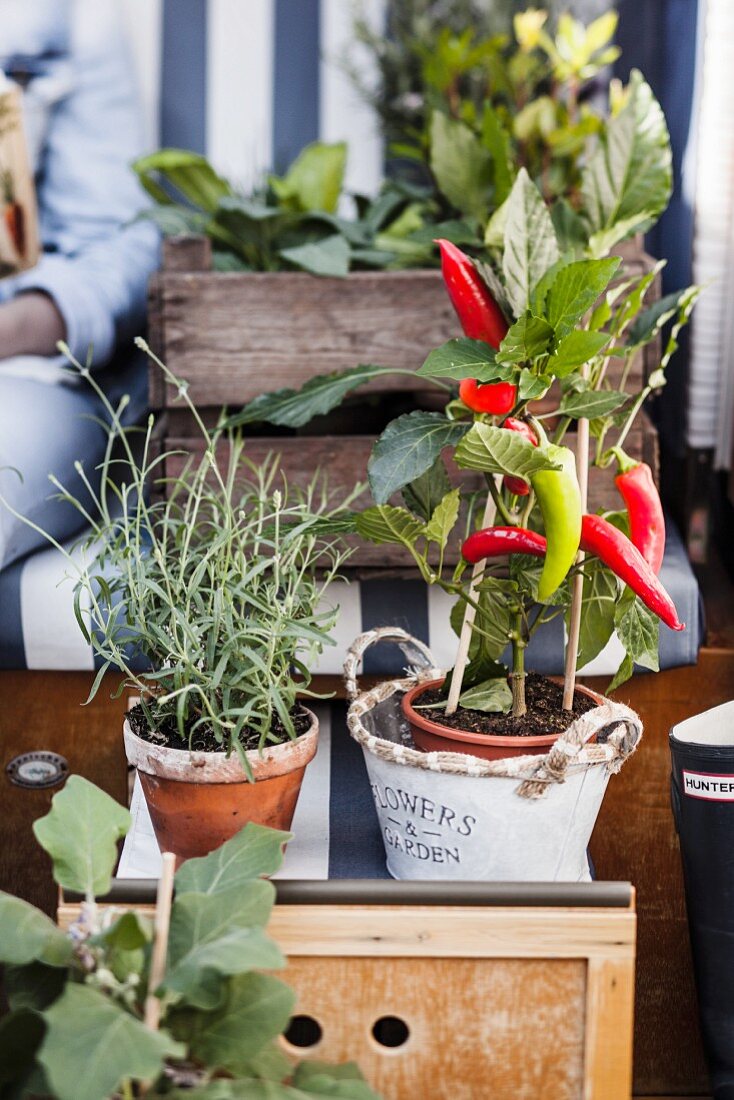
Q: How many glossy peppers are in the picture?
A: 7